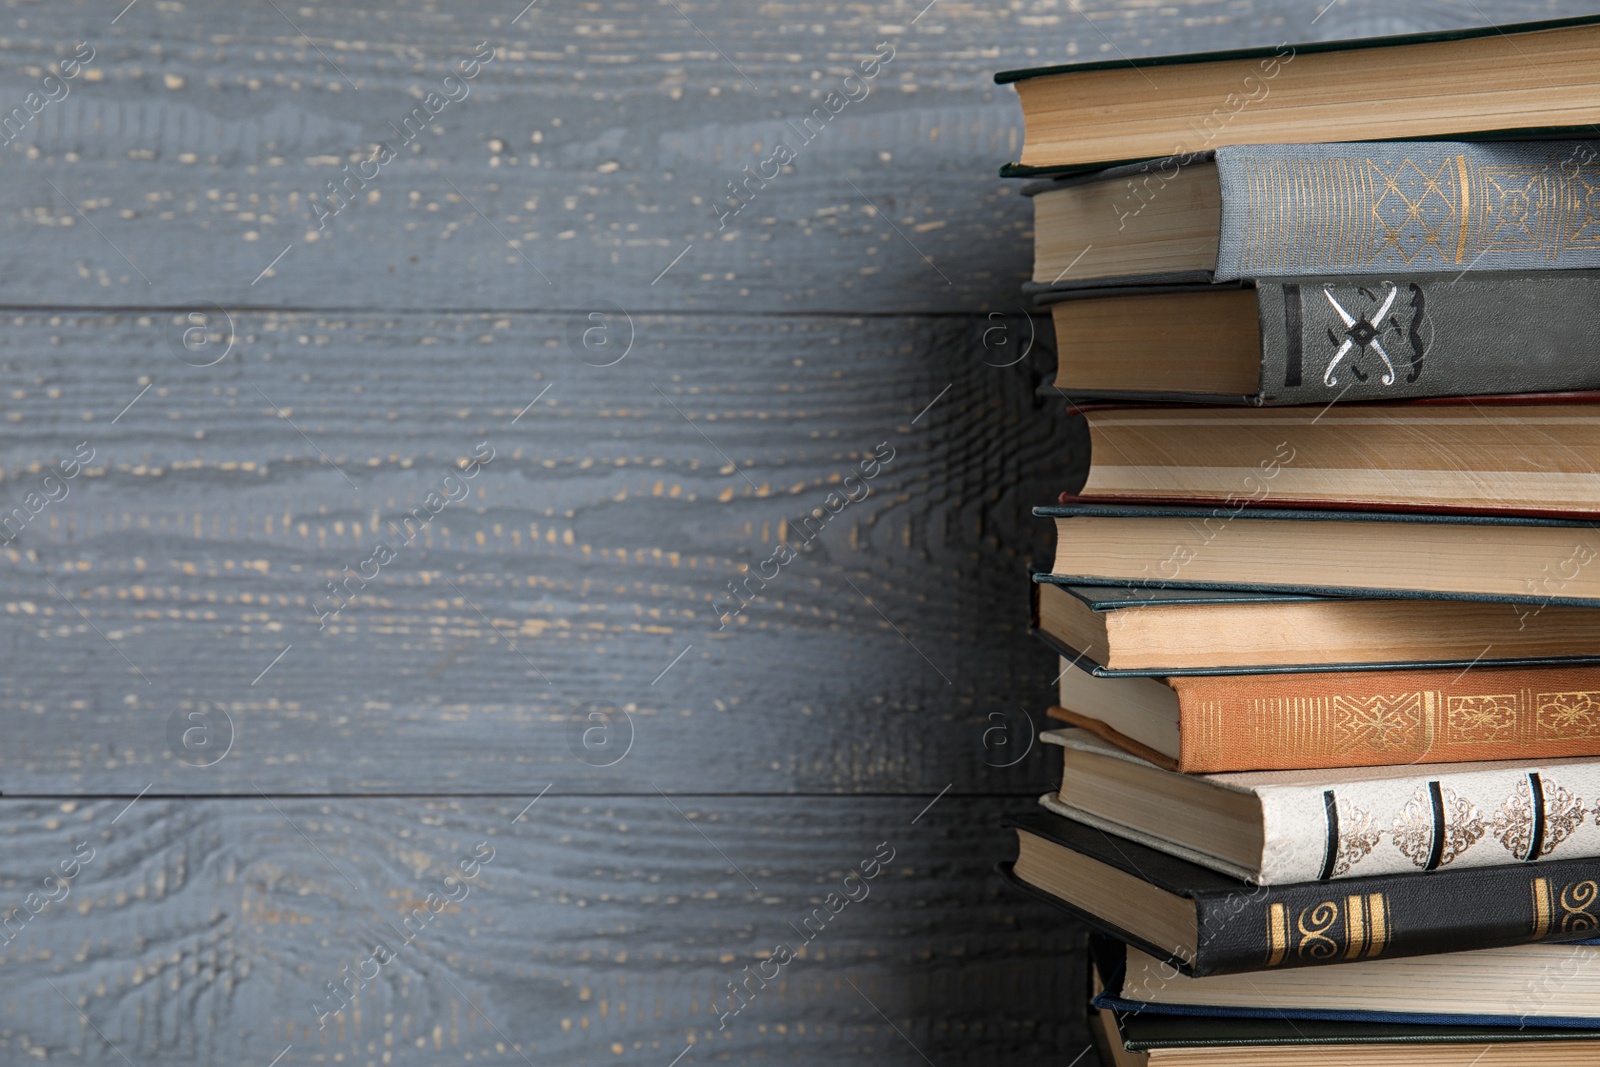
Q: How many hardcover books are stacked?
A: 11